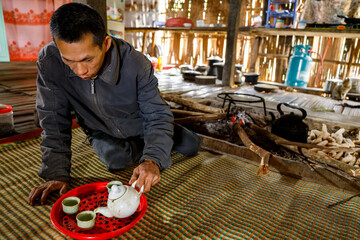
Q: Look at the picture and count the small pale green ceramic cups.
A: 3